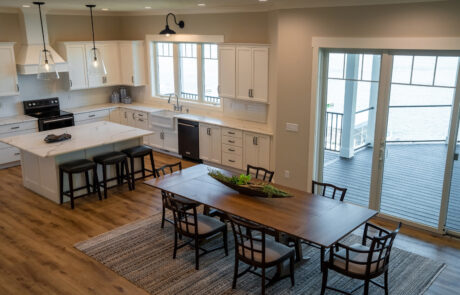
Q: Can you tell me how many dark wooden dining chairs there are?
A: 6